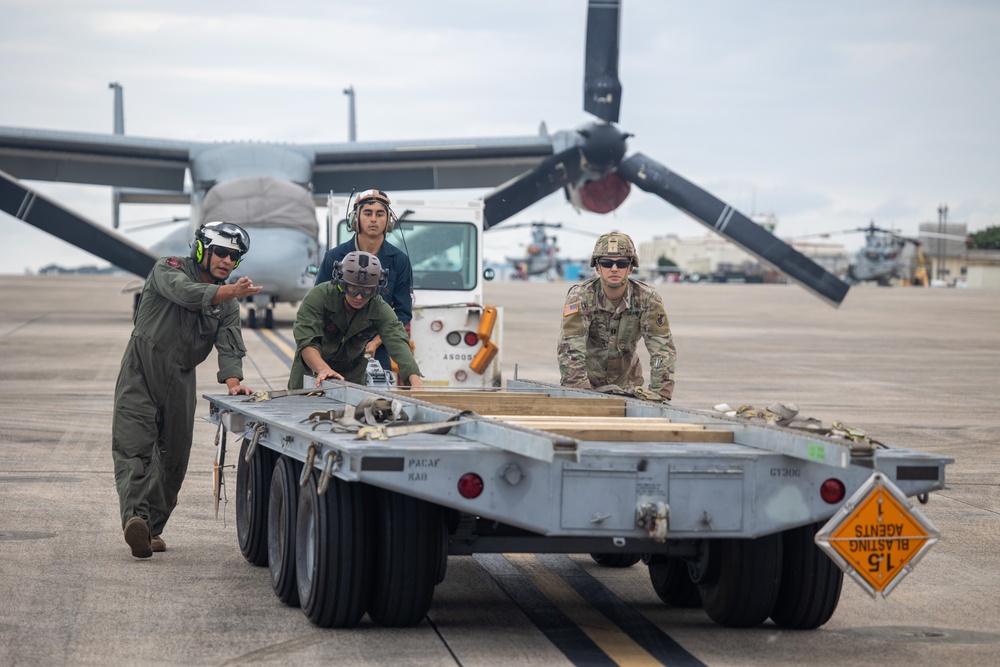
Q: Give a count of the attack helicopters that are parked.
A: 2